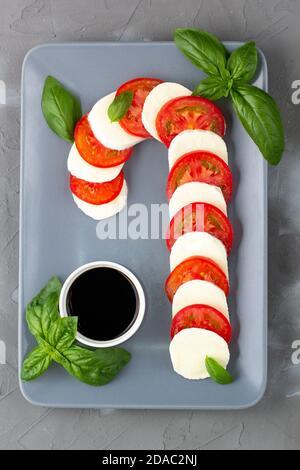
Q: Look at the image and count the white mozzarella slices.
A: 9